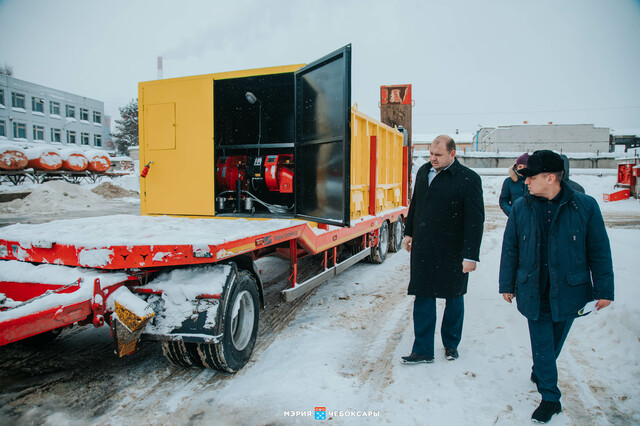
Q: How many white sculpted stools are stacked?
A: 0